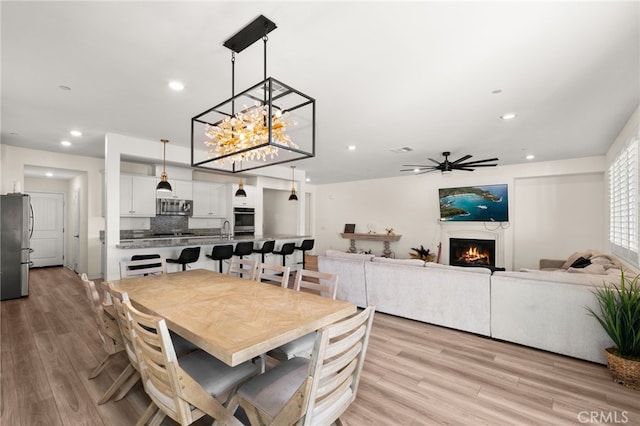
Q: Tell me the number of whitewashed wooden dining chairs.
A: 8